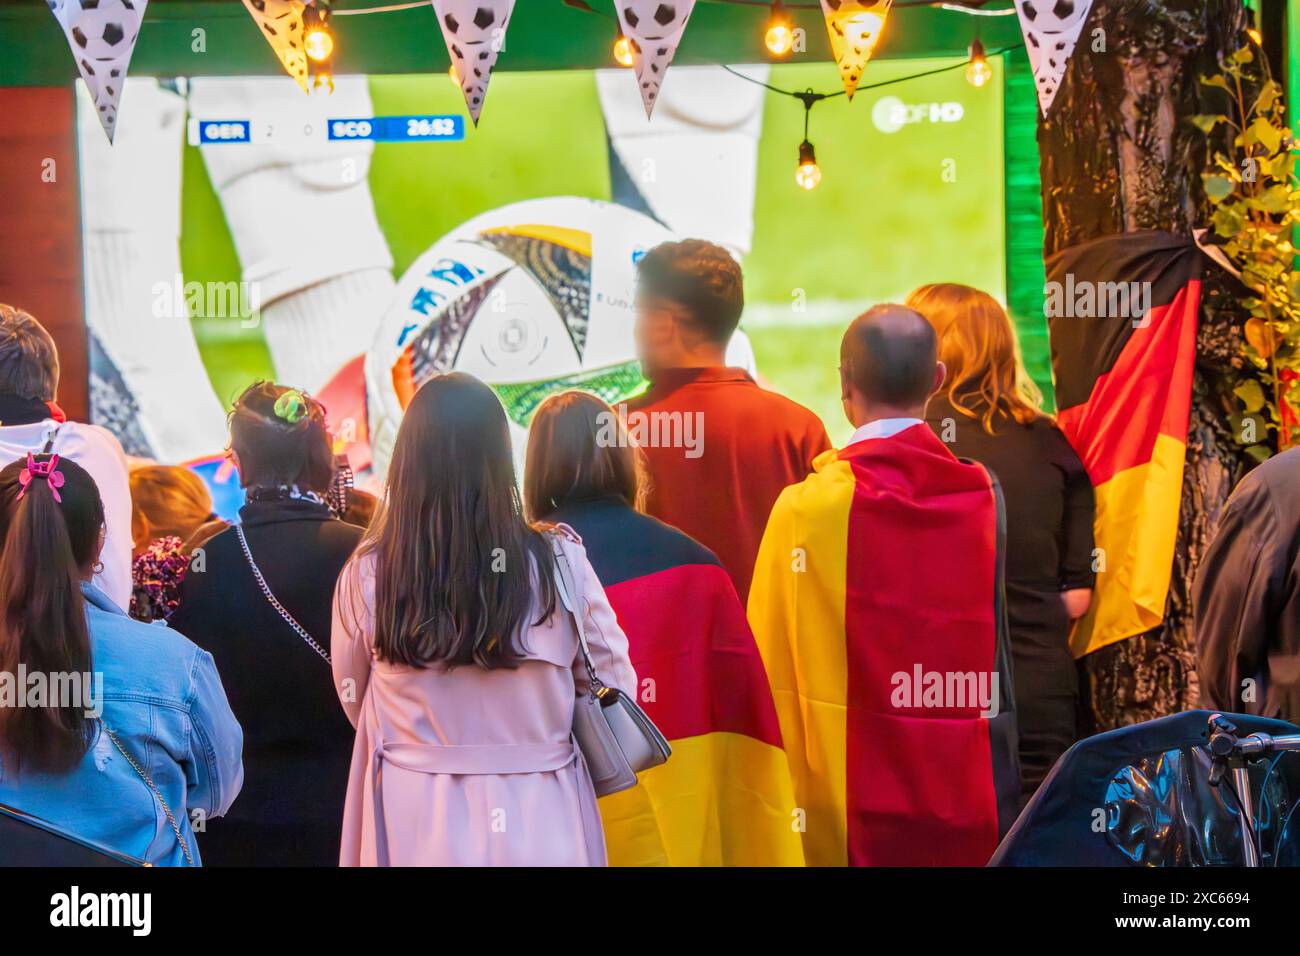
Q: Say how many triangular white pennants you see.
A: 4